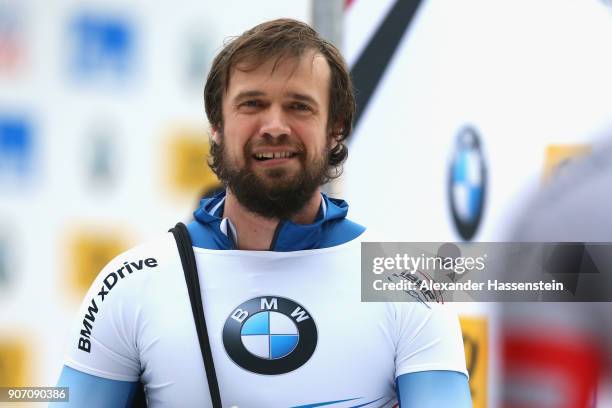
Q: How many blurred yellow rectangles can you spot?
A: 5